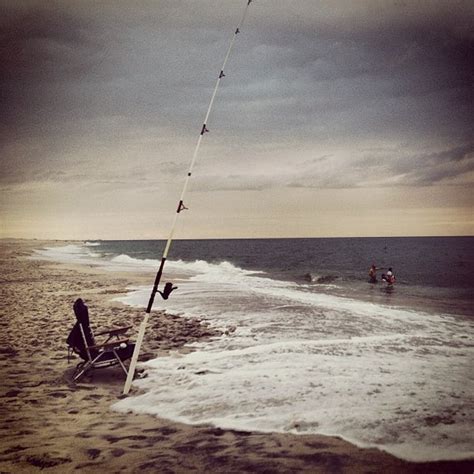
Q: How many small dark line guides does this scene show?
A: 5